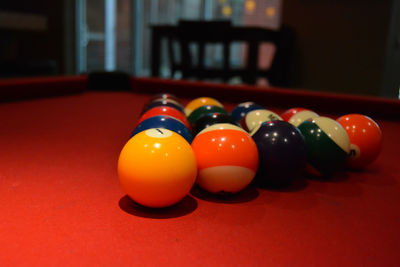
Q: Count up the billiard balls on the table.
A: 15